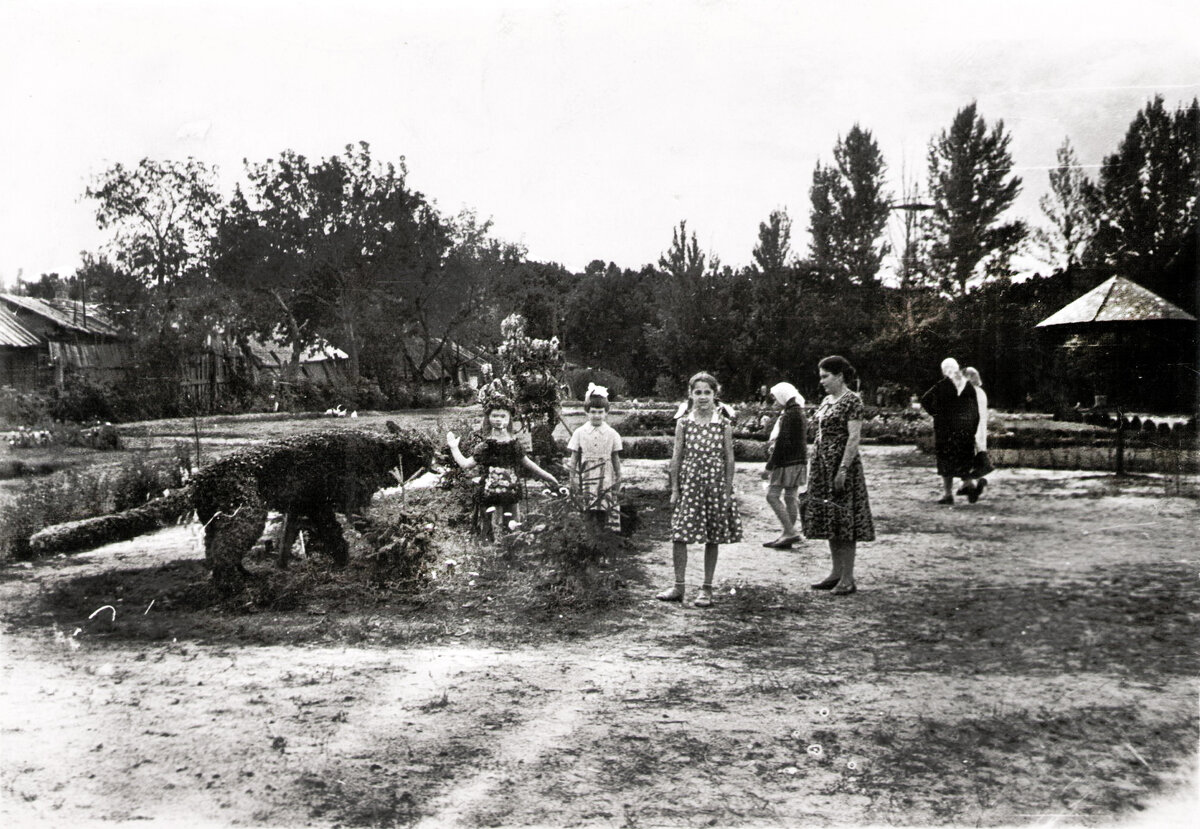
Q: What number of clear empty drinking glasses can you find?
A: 0